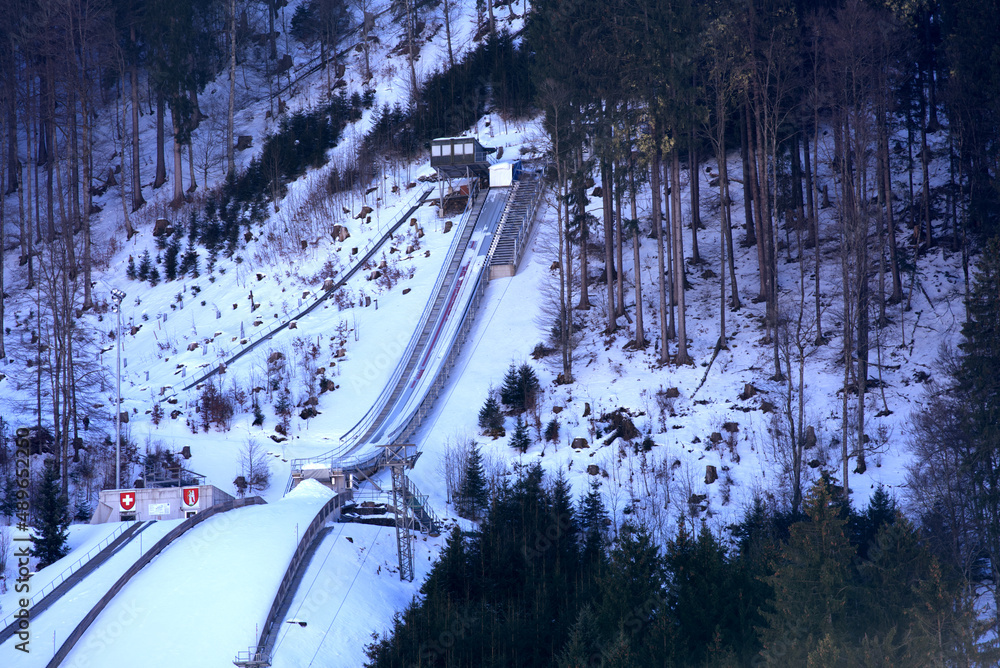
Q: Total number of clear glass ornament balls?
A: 0